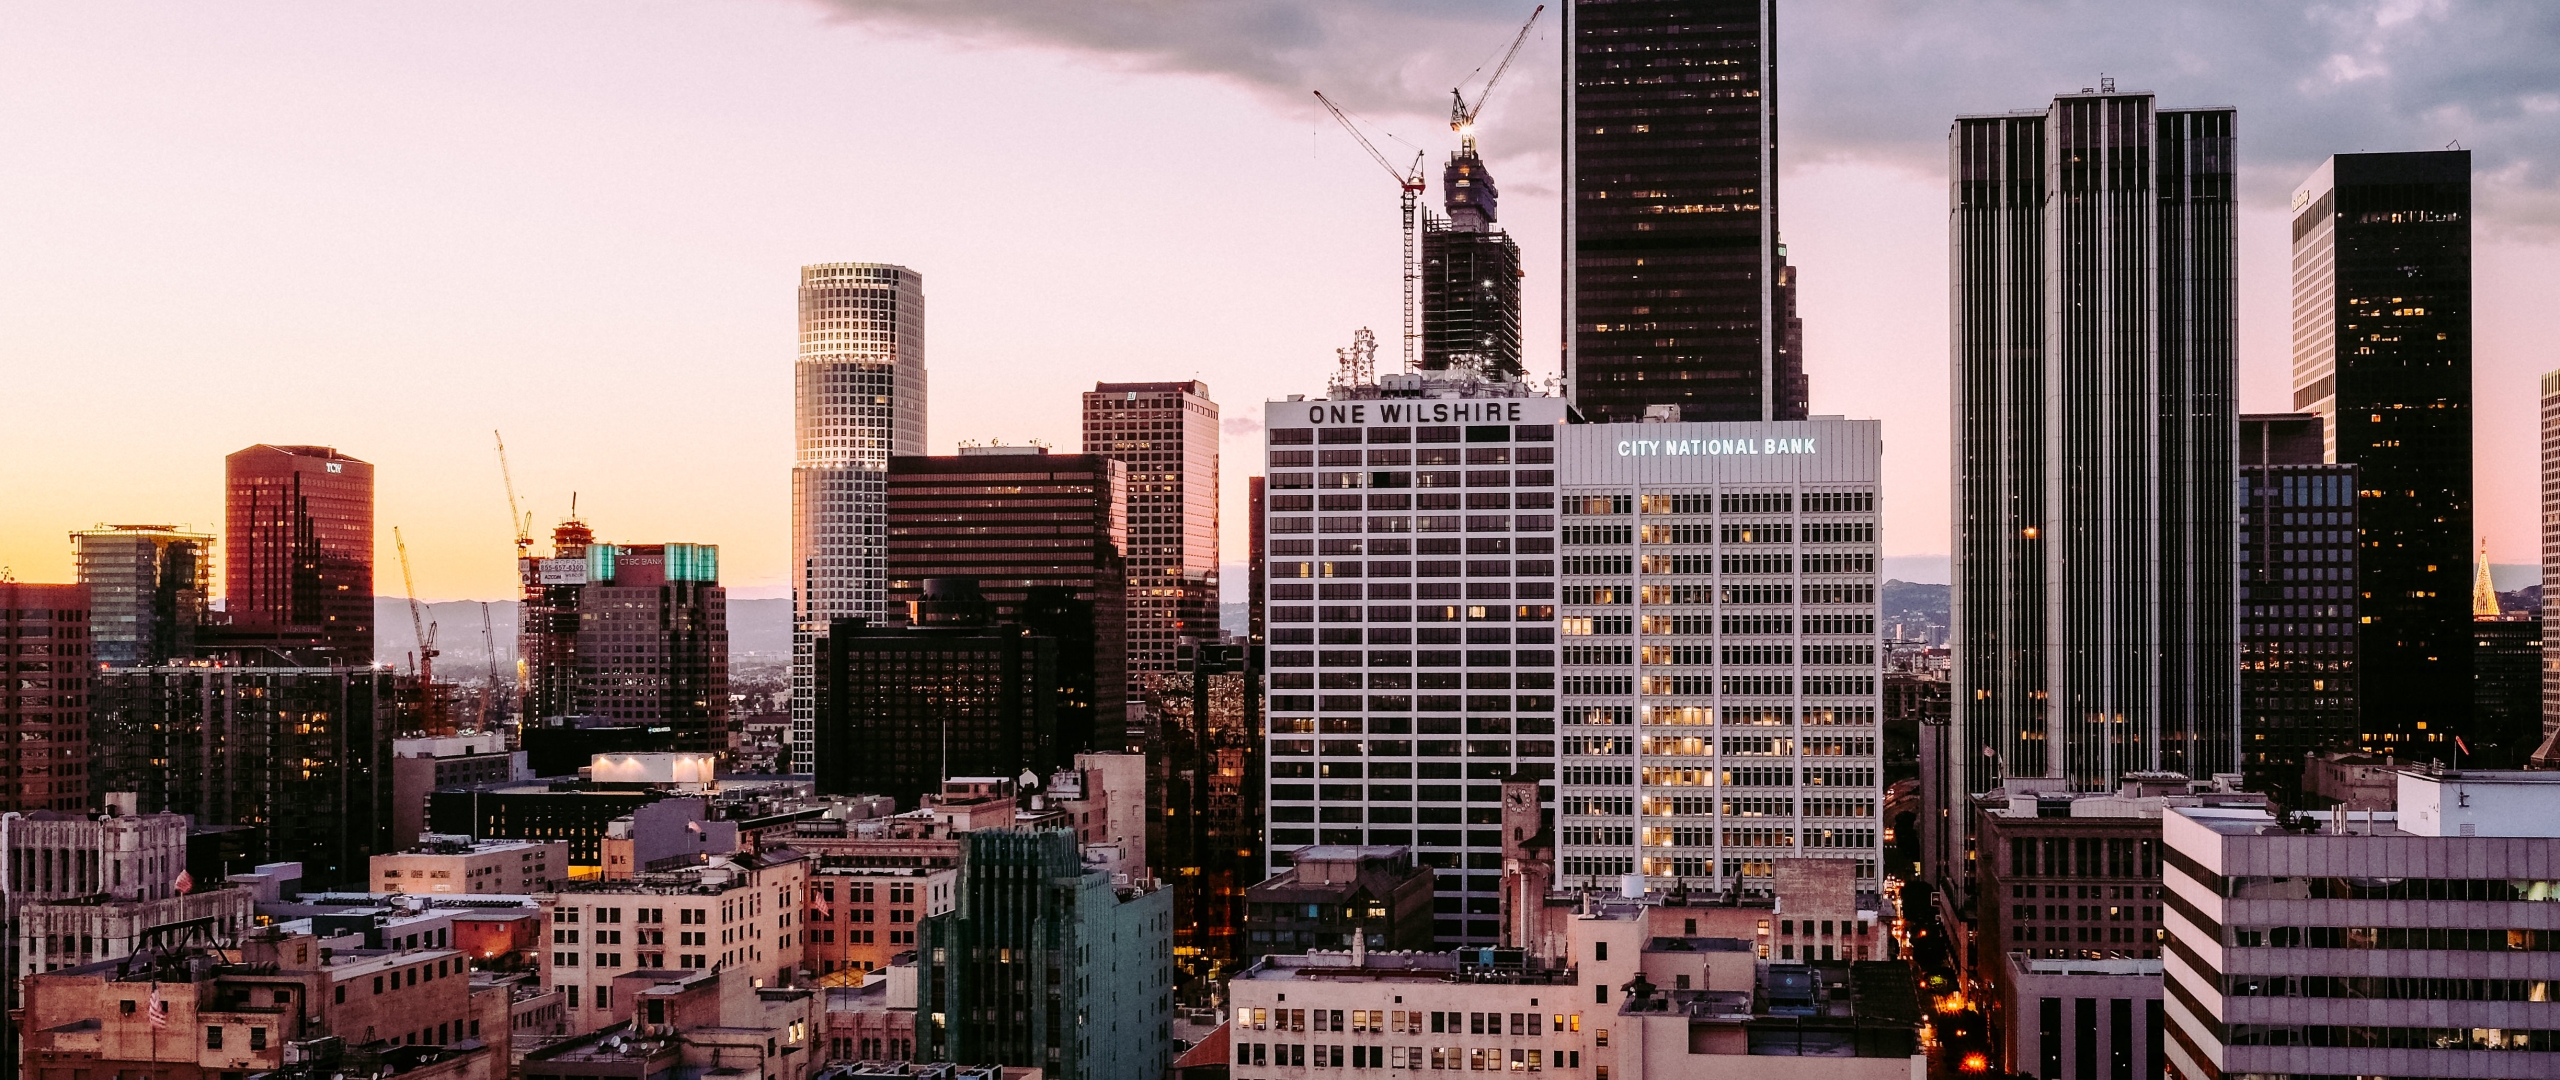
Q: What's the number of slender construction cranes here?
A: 5